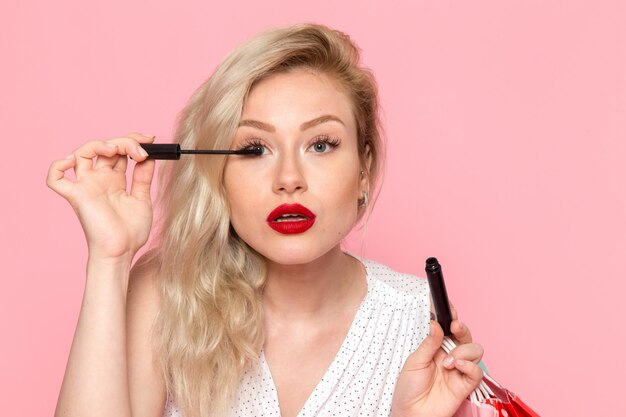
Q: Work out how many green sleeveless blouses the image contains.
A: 0